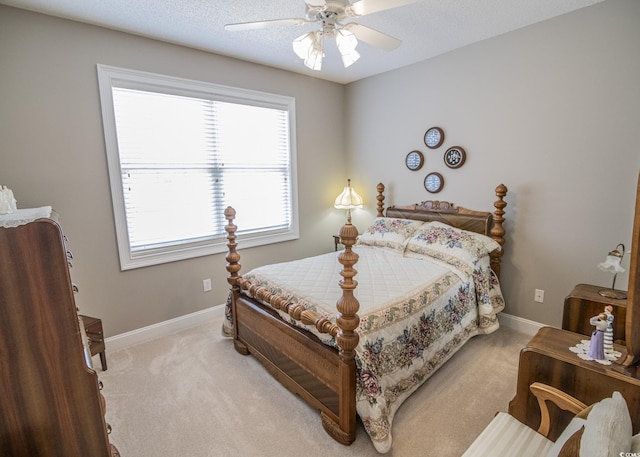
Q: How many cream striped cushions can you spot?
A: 1